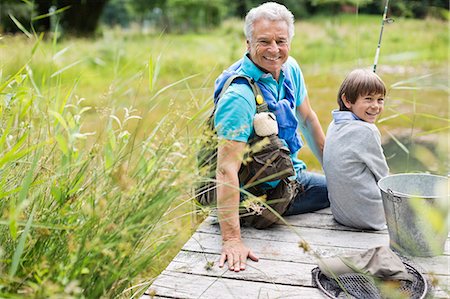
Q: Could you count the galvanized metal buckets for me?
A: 1